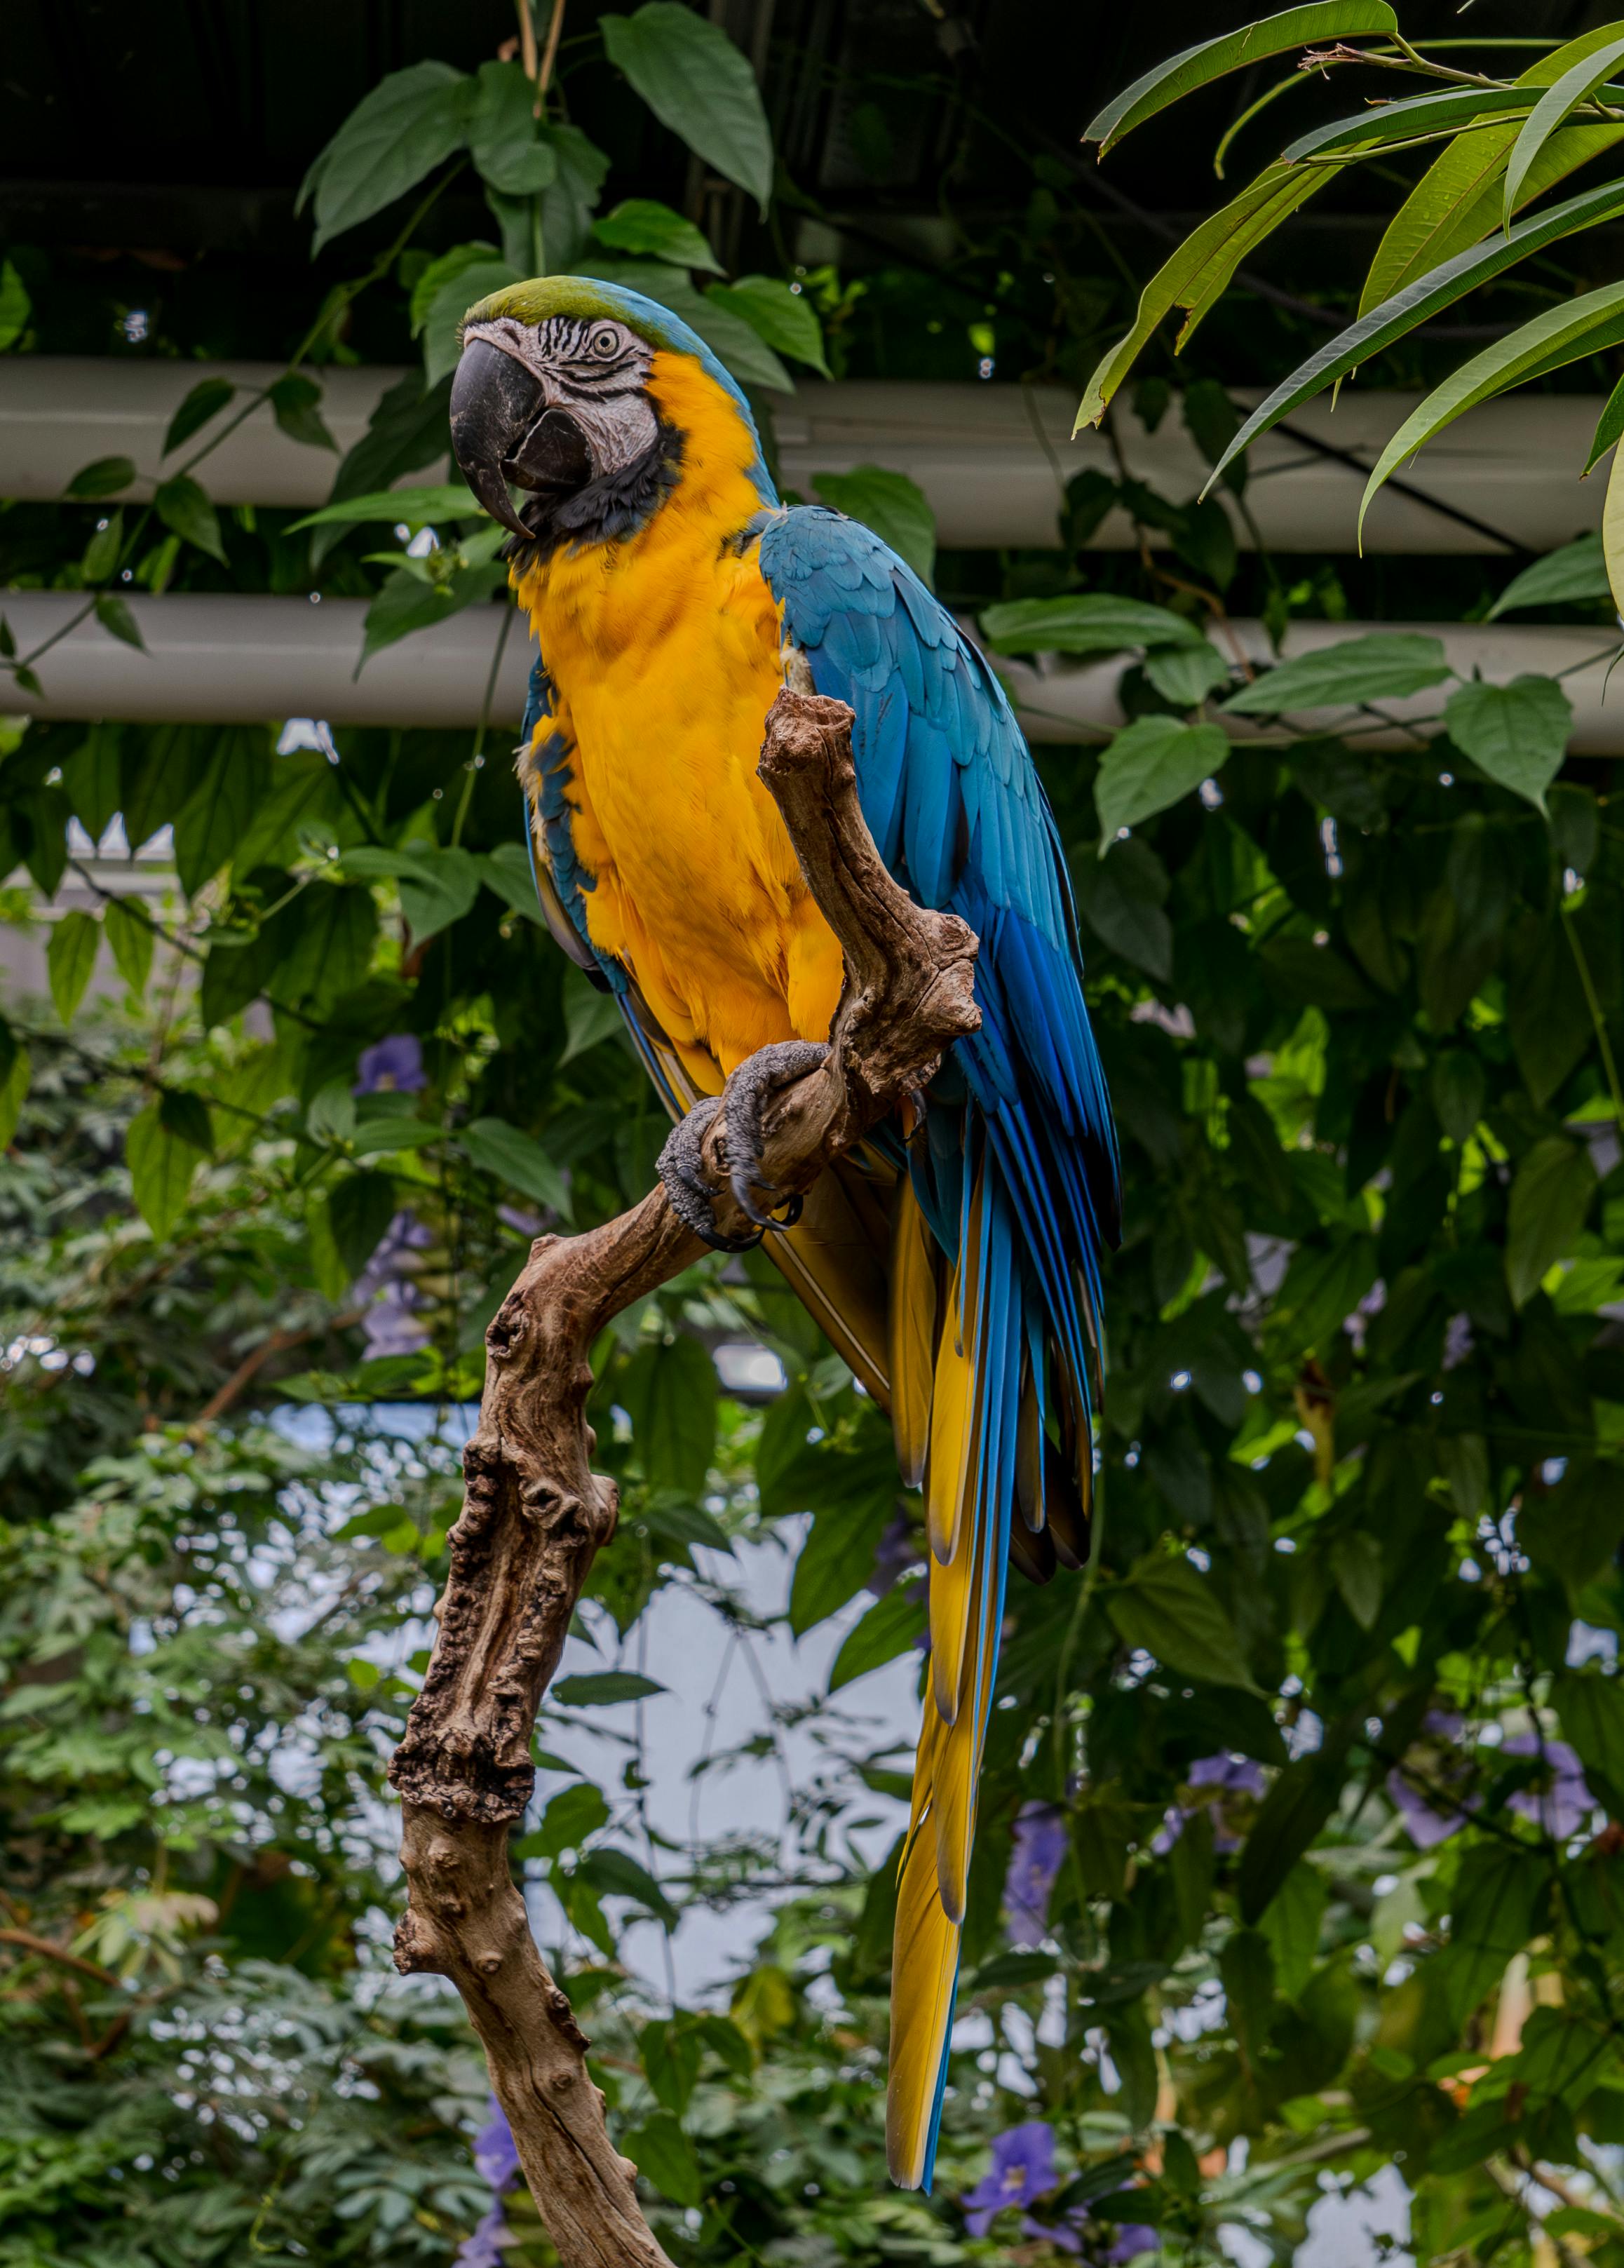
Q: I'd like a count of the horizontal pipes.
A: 2